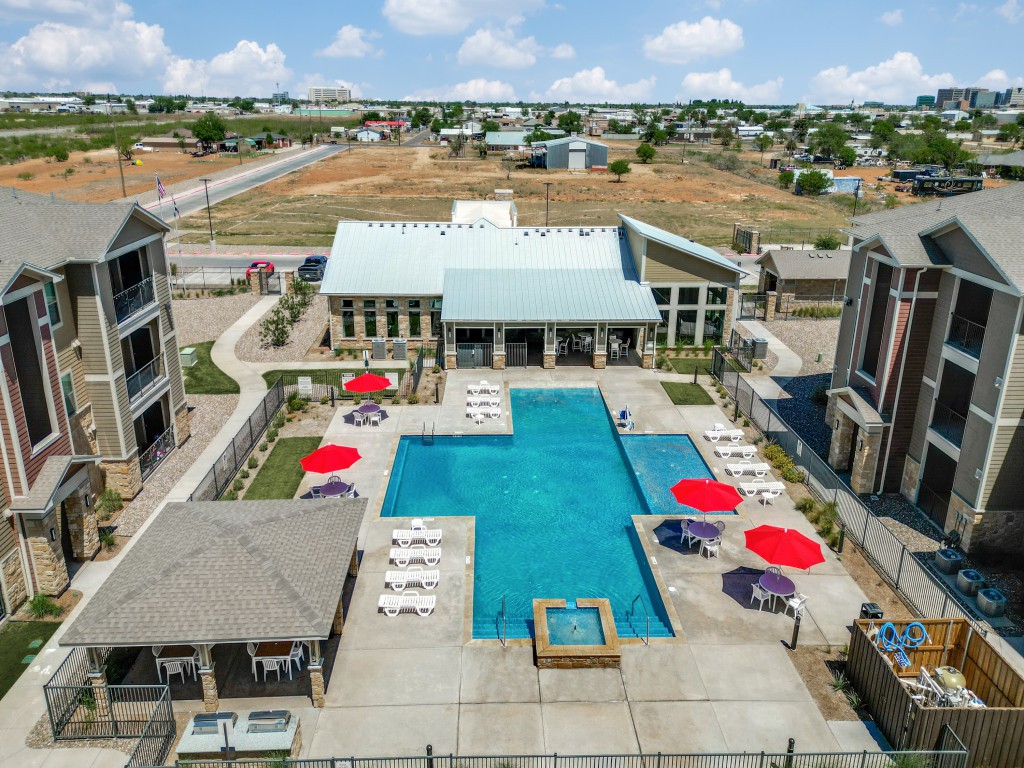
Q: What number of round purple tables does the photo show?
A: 4